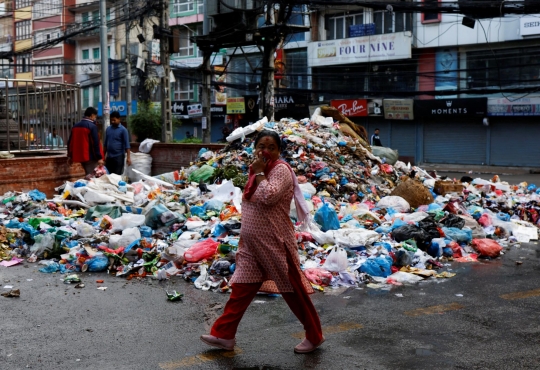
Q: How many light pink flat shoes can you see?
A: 2